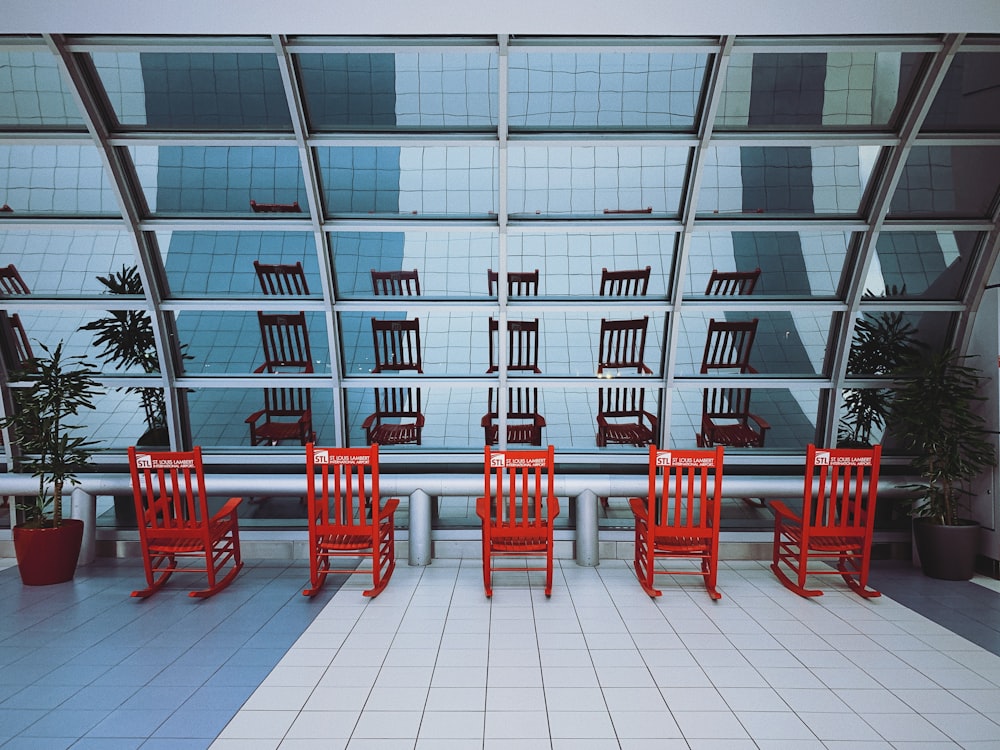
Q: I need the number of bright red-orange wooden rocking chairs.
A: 5